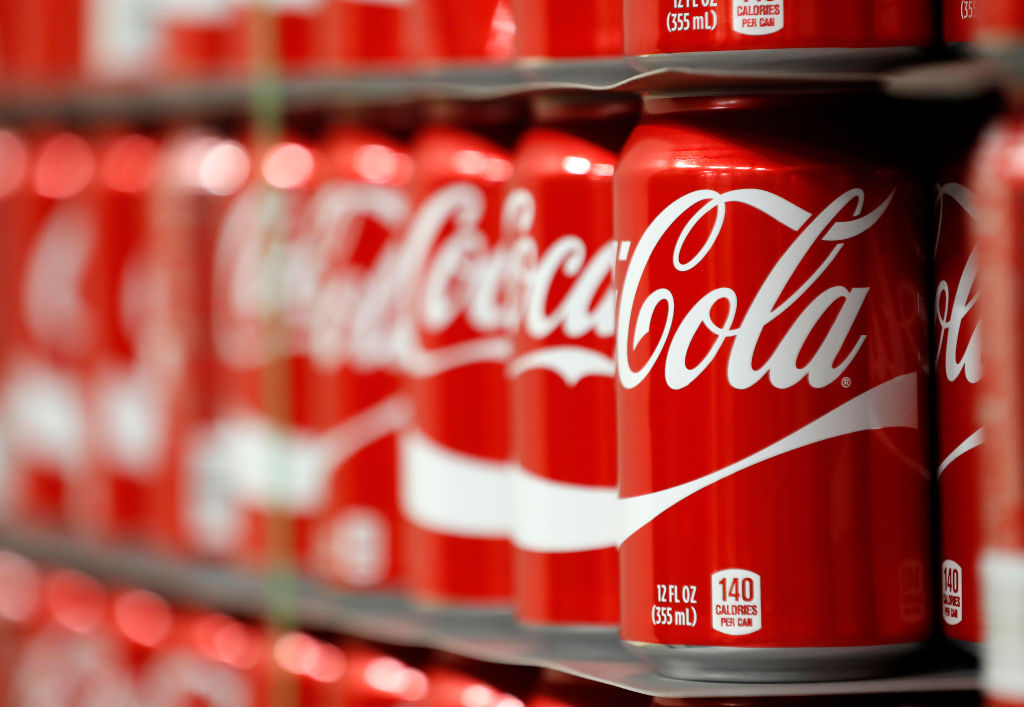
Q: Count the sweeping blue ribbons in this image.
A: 0